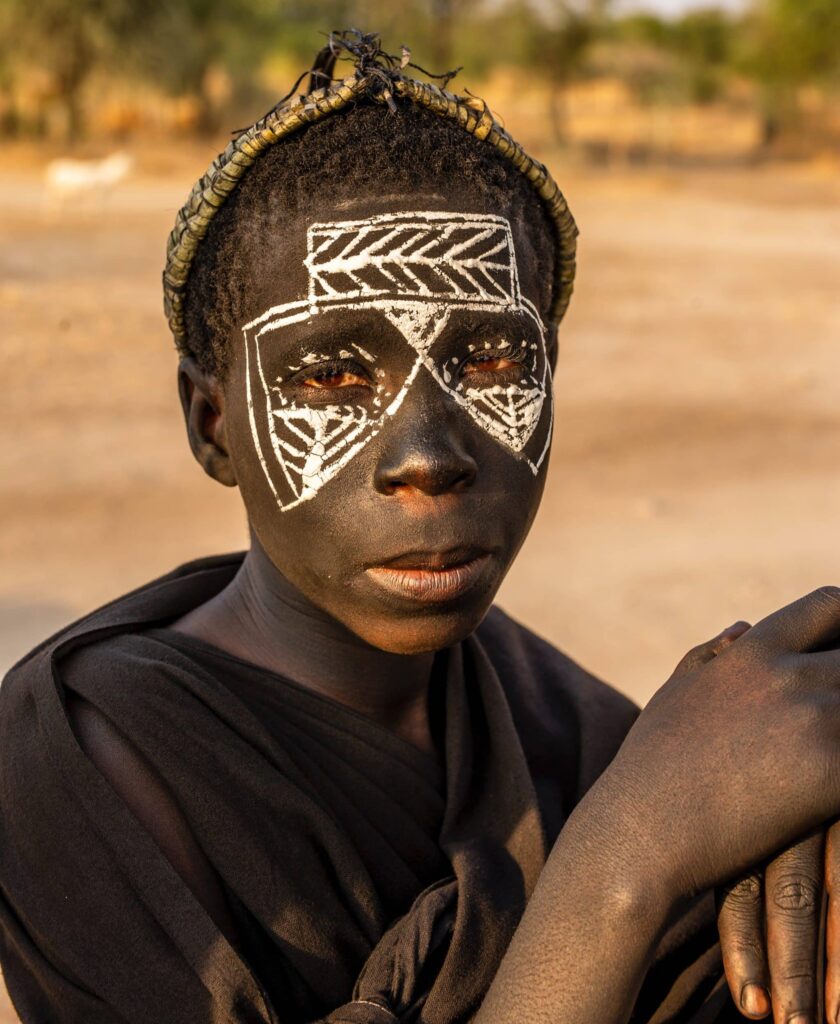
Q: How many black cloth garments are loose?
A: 1